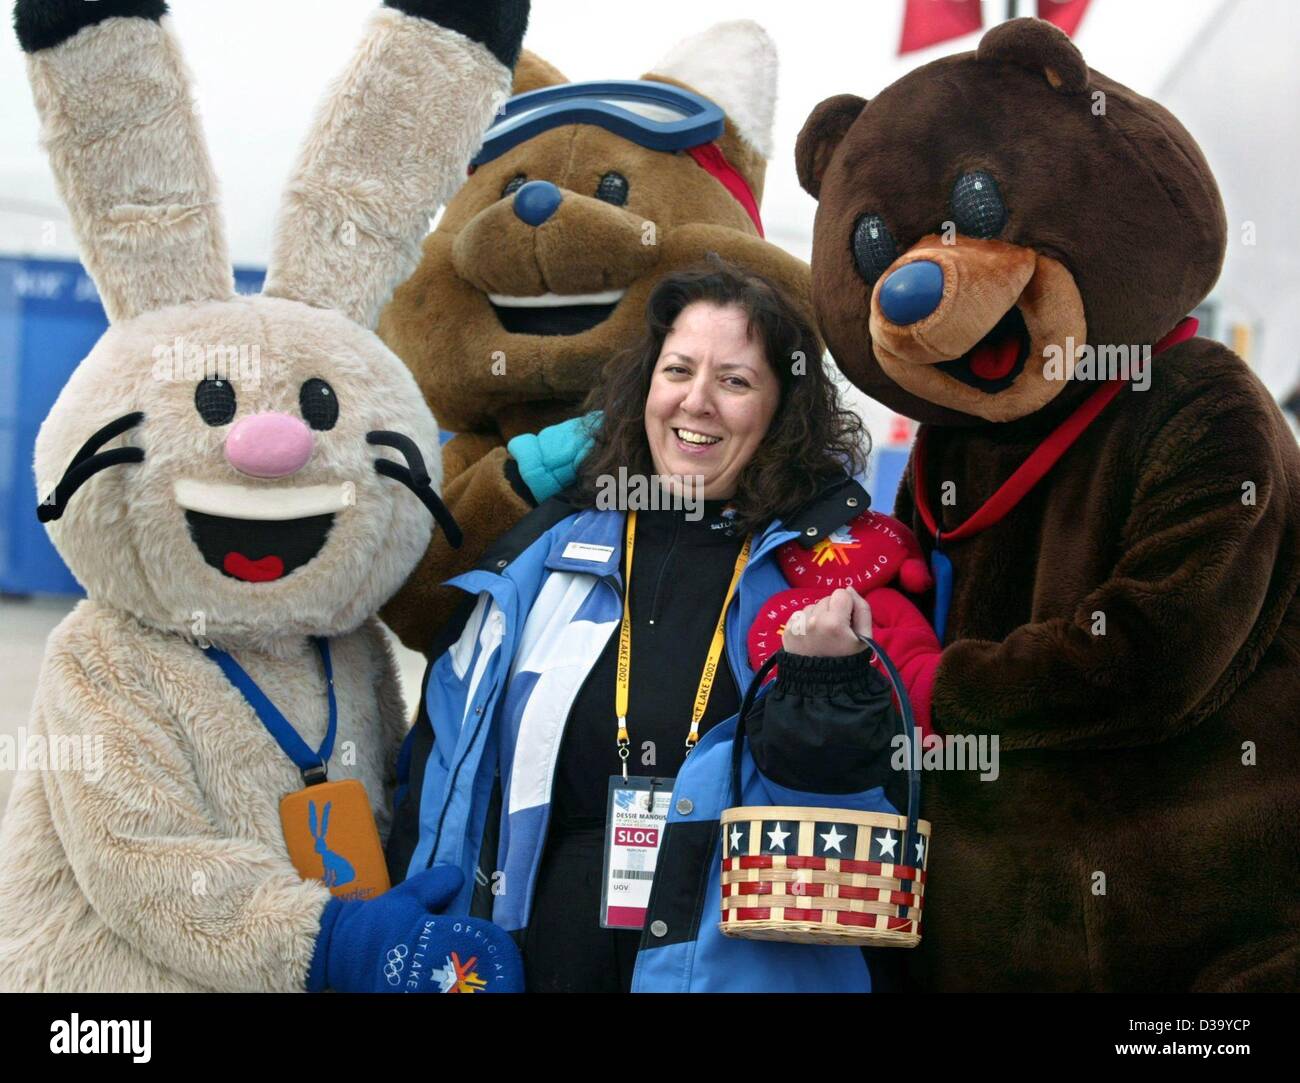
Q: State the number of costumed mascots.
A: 3